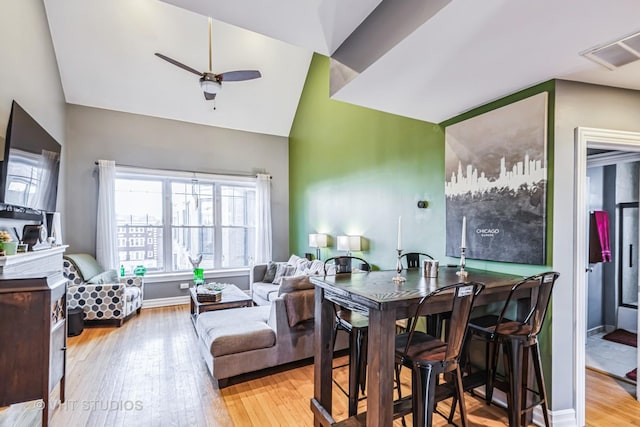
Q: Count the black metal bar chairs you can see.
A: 4